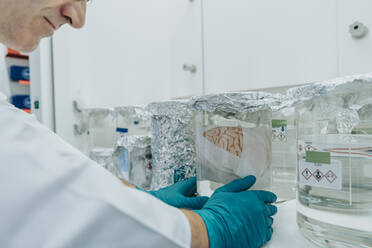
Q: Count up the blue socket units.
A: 2